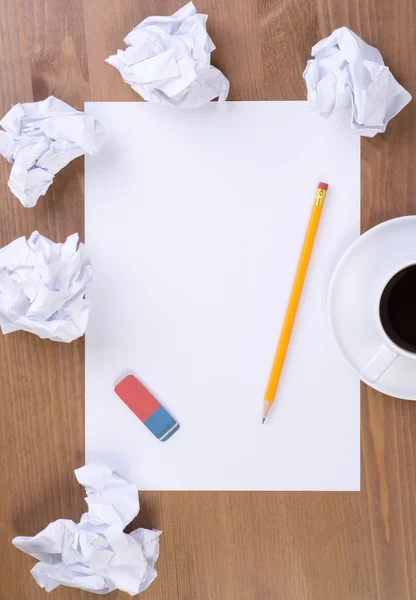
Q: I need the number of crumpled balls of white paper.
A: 5